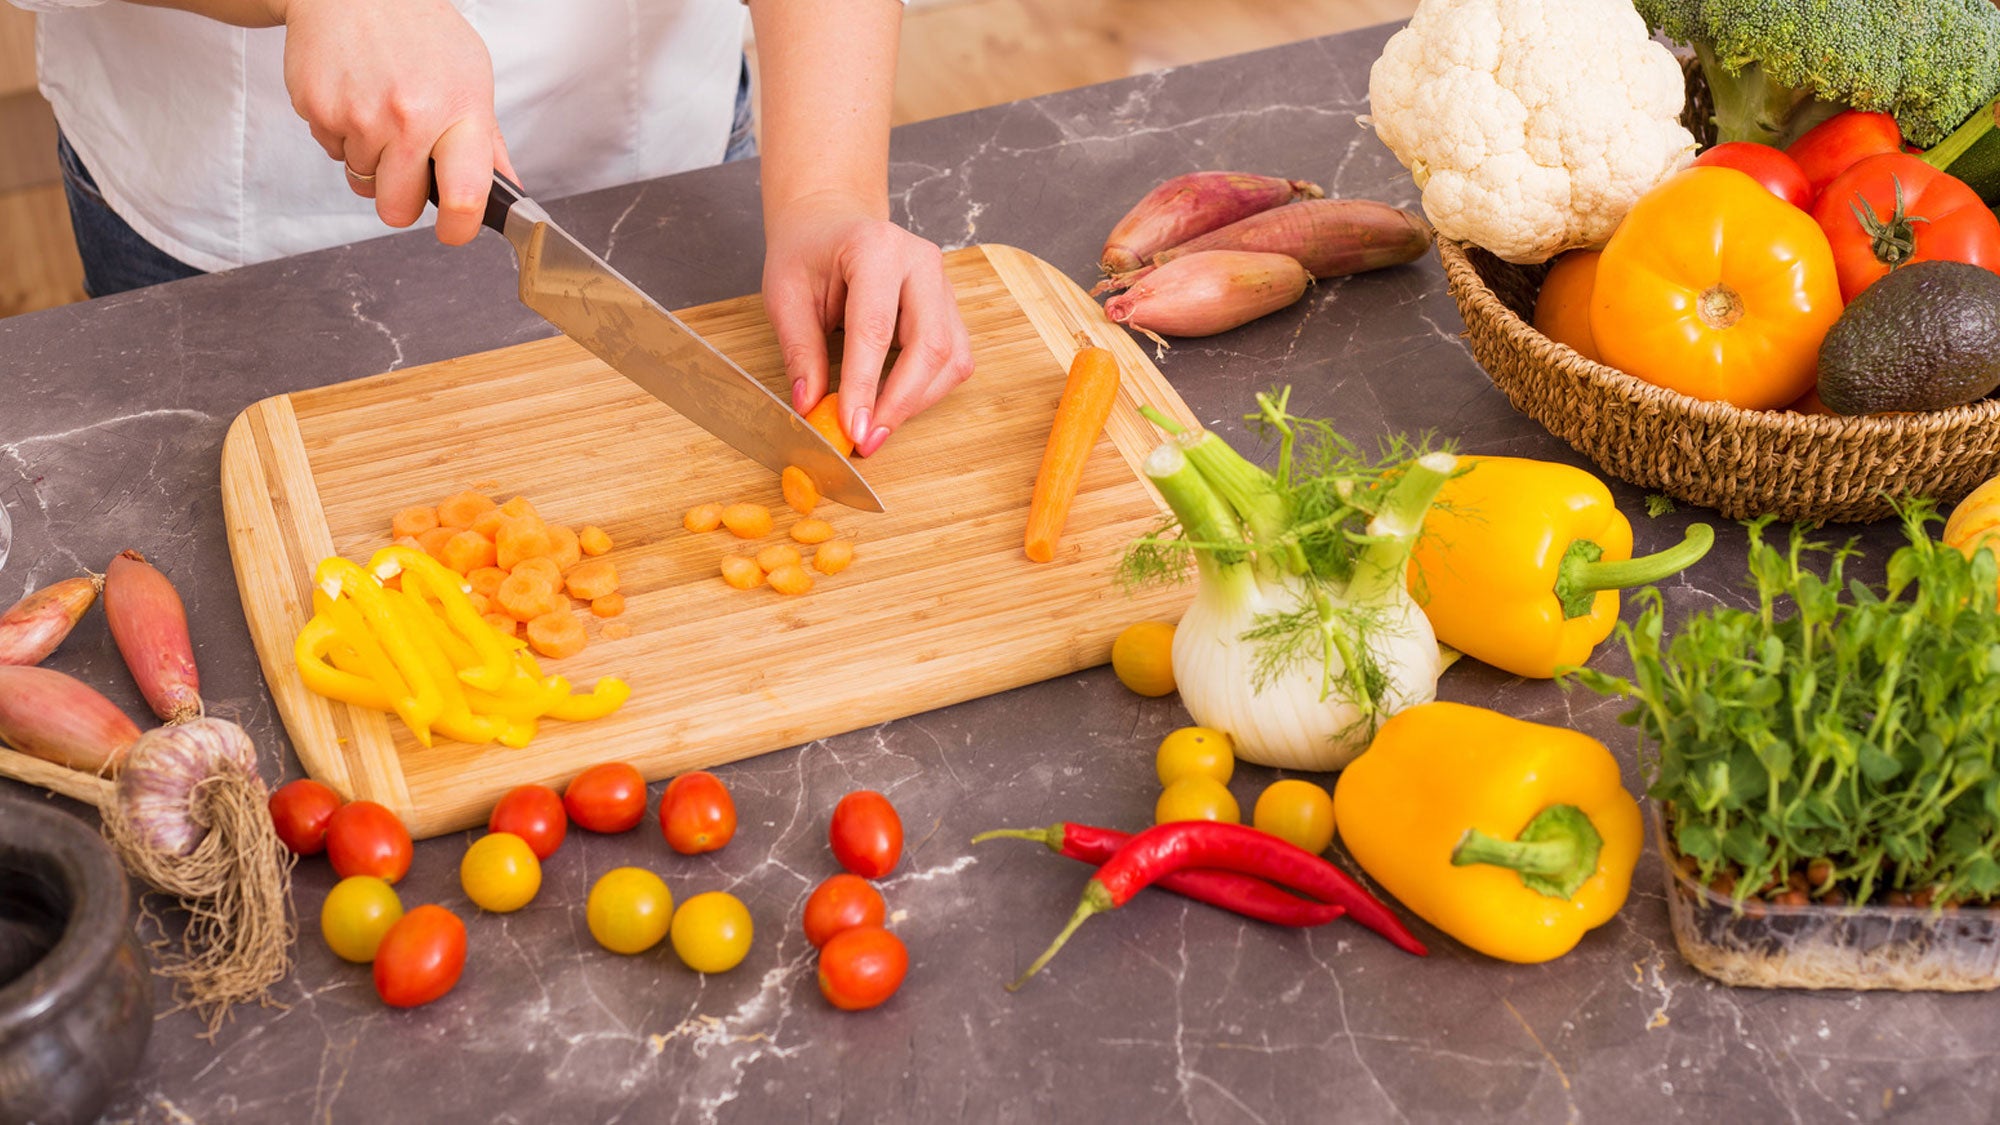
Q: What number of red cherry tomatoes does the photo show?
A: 9